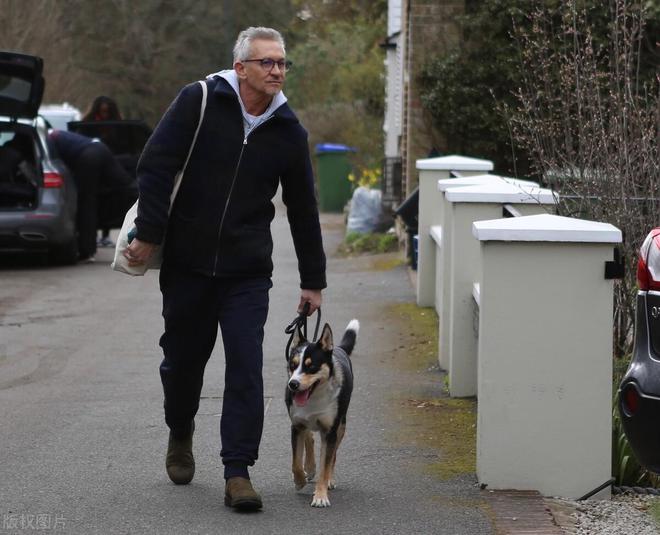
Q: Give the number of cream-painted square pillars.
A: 4